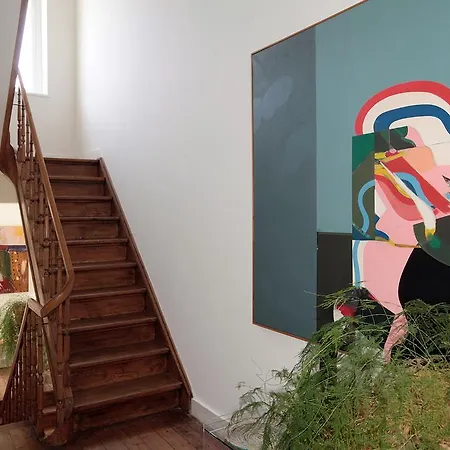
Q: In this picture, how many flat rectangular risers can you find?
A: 10